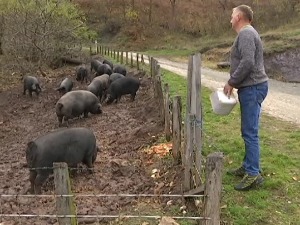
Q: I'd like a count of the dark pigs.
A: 12